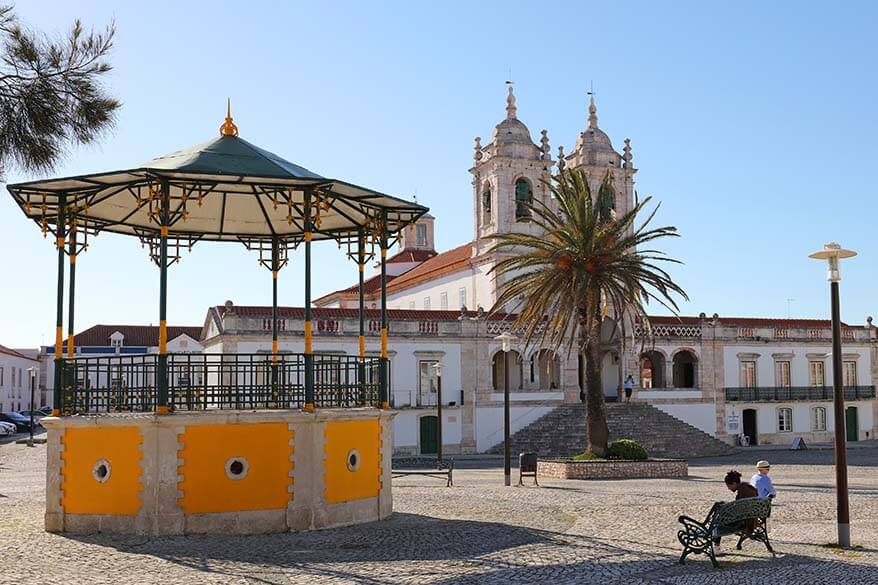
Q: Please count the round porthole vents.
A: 3